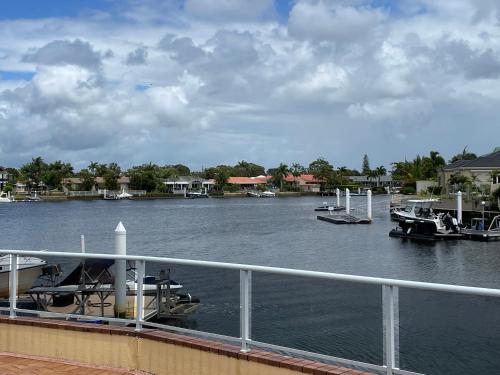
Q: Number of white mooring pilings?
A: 5